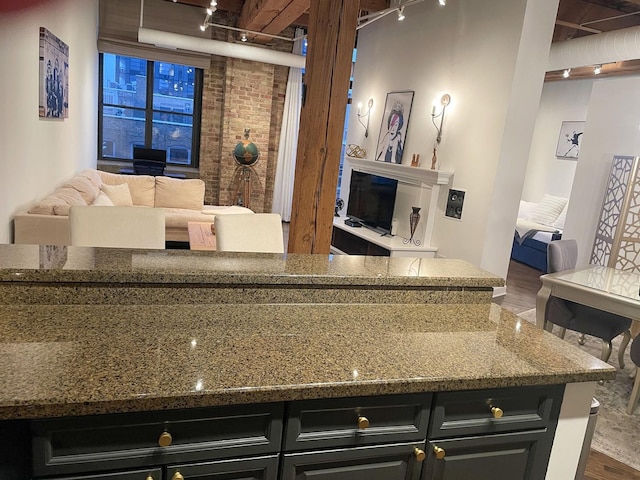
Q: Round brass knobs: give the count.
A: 7